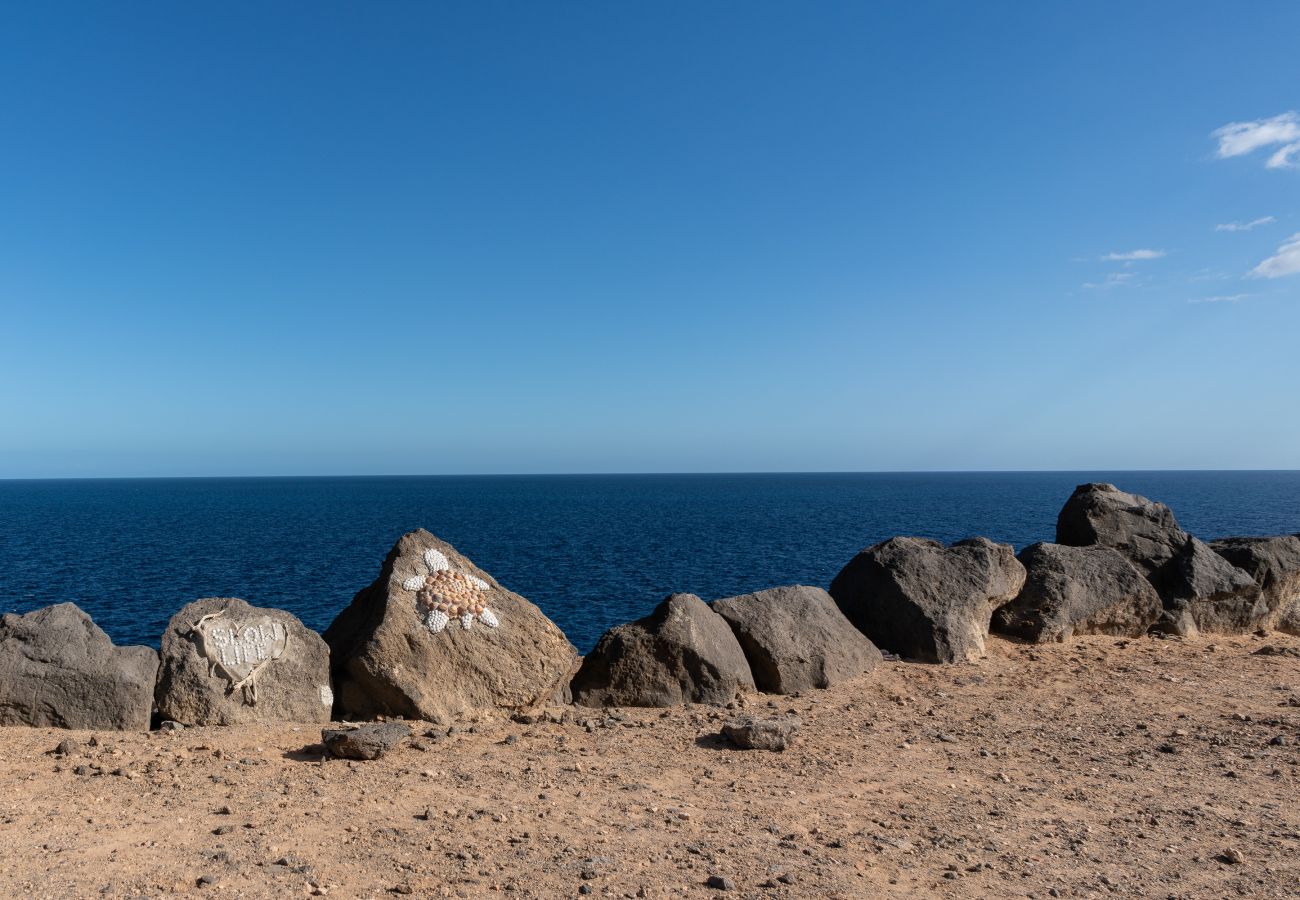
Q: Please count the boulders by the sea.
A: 10